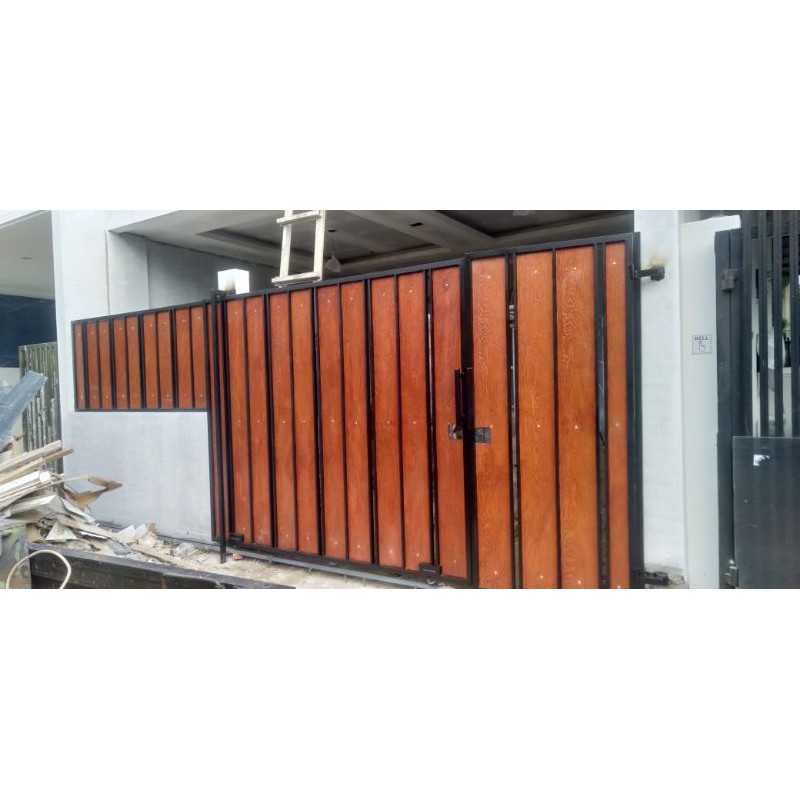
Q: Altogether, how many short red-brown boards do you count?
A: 9